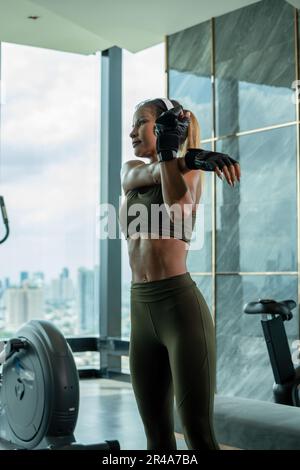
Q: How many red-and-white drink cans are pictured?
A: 0